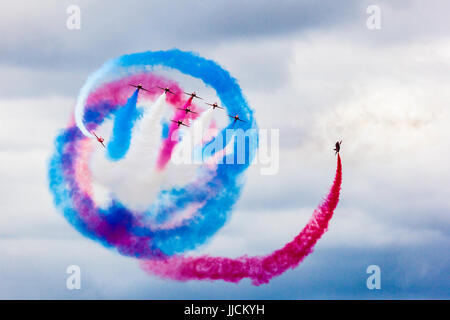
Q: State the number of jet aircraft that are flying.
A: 9